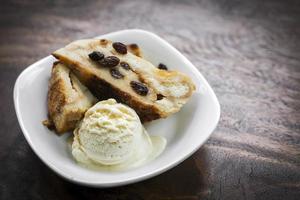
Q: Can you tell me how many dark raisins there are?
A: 7